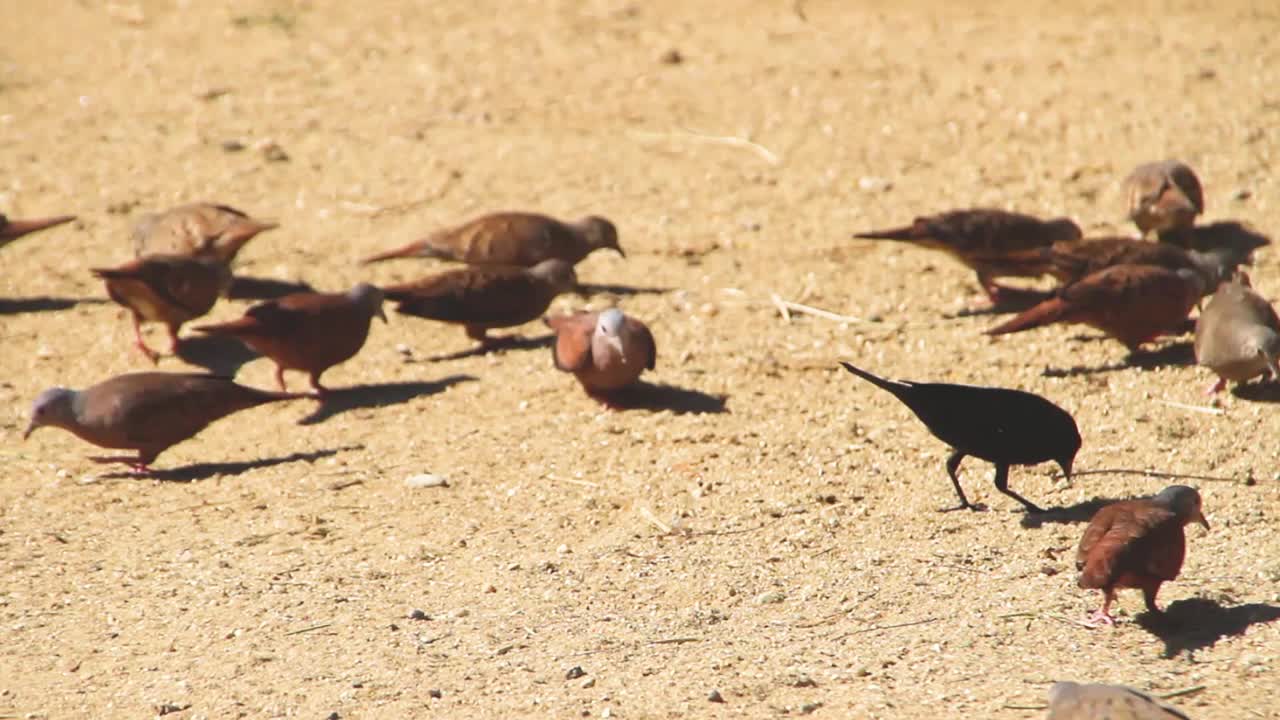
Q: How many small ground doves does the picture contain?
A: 15